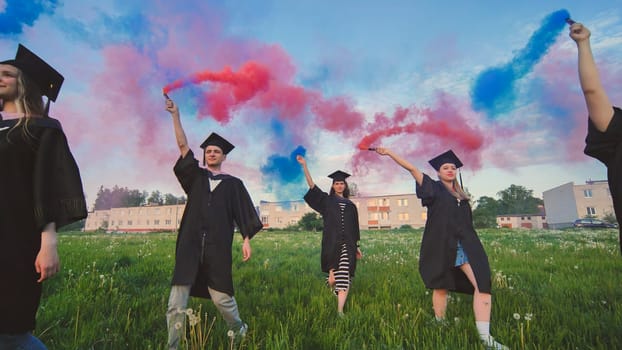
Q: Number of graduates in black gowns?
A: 5